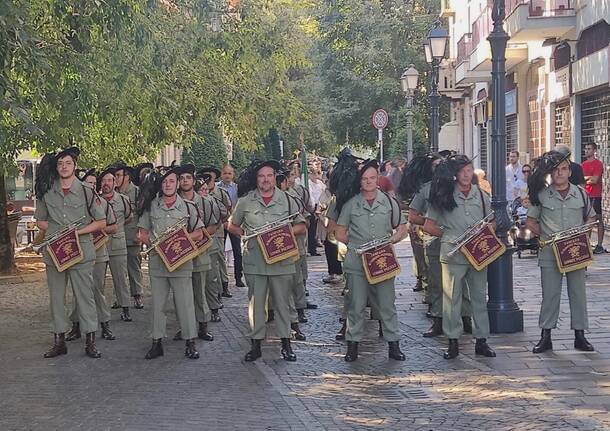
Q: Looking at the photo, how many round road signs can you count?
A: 1